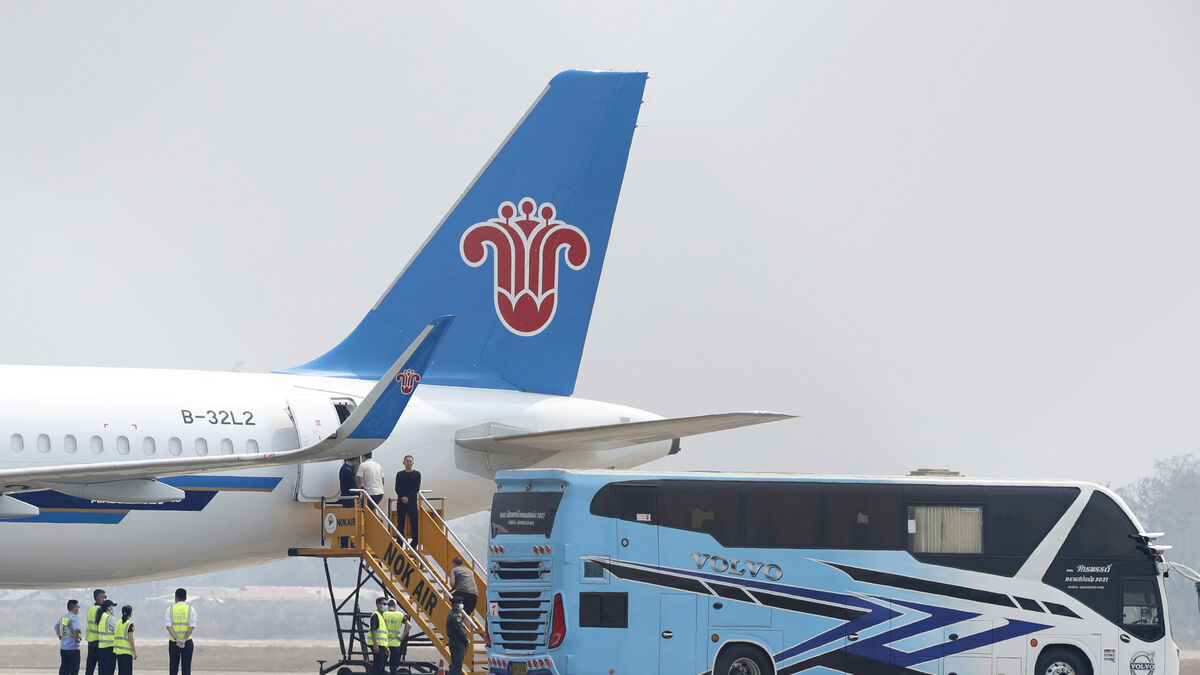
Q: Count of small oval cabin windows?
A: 10